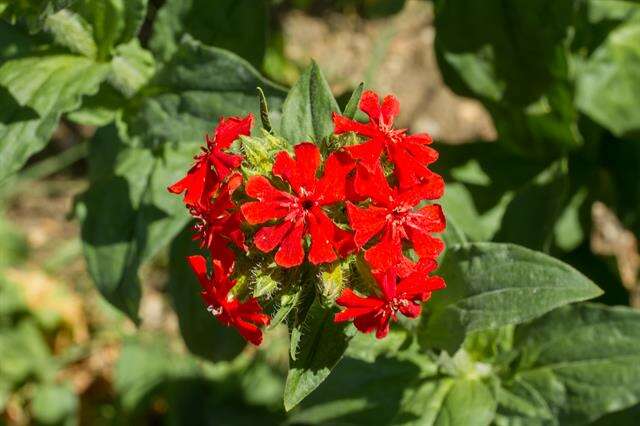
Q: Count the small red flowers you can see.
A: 7